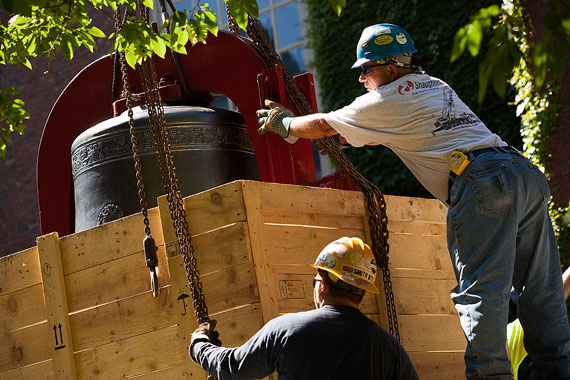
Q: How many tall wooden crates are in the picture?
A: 1